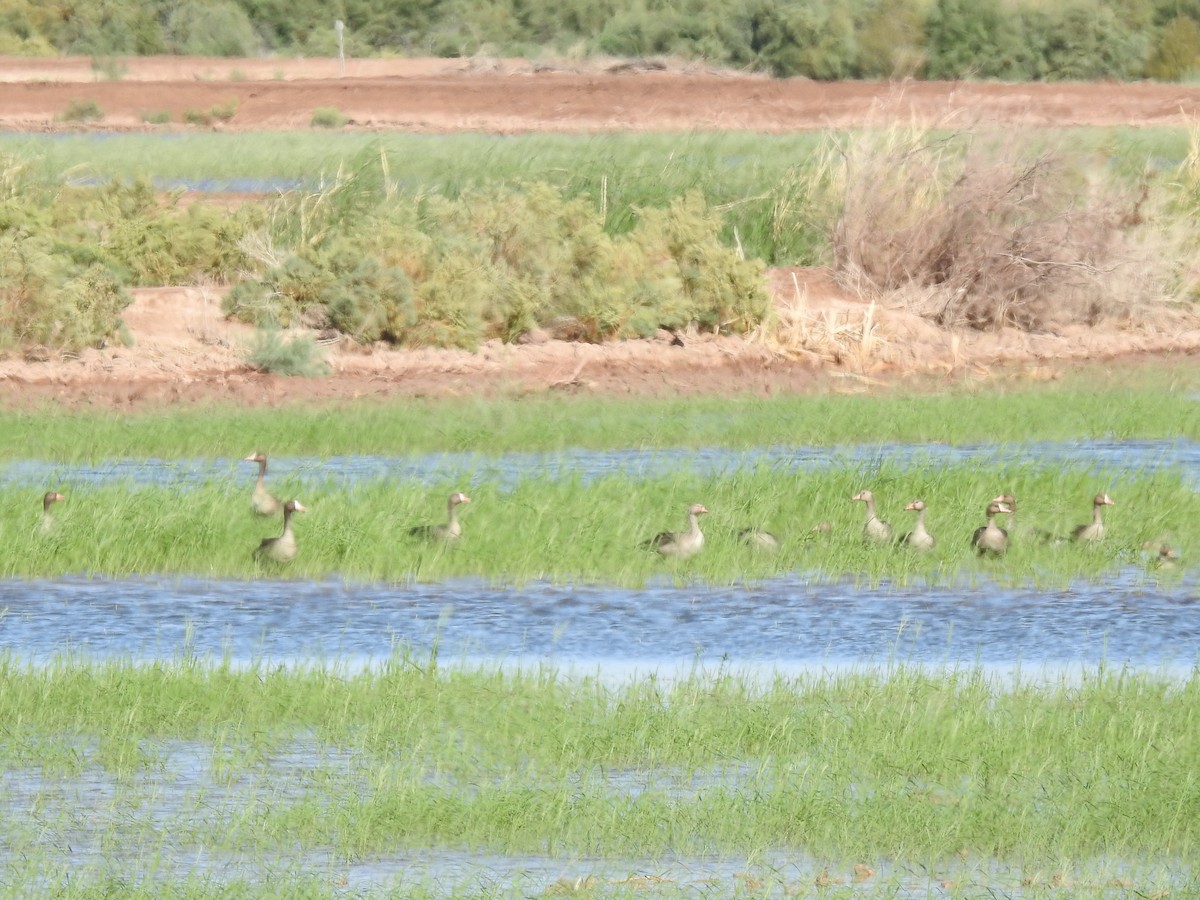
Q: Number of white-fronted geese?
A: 13